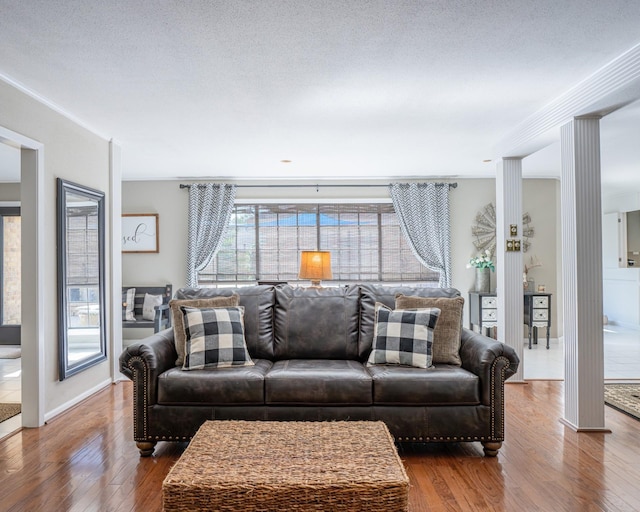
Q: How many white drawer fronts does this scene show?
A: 4